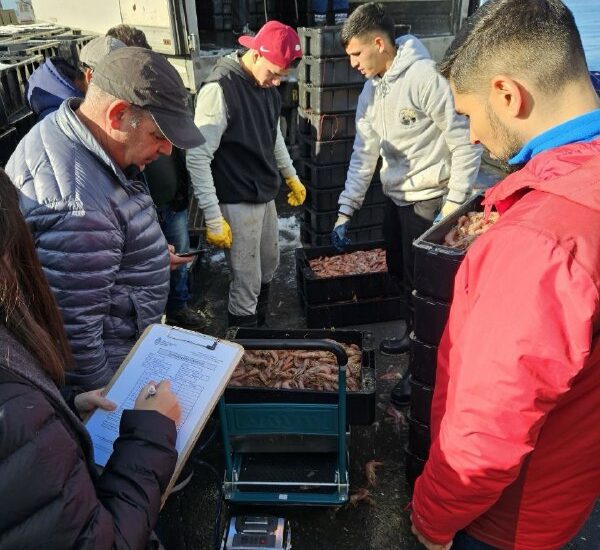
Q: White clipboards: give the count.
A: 1